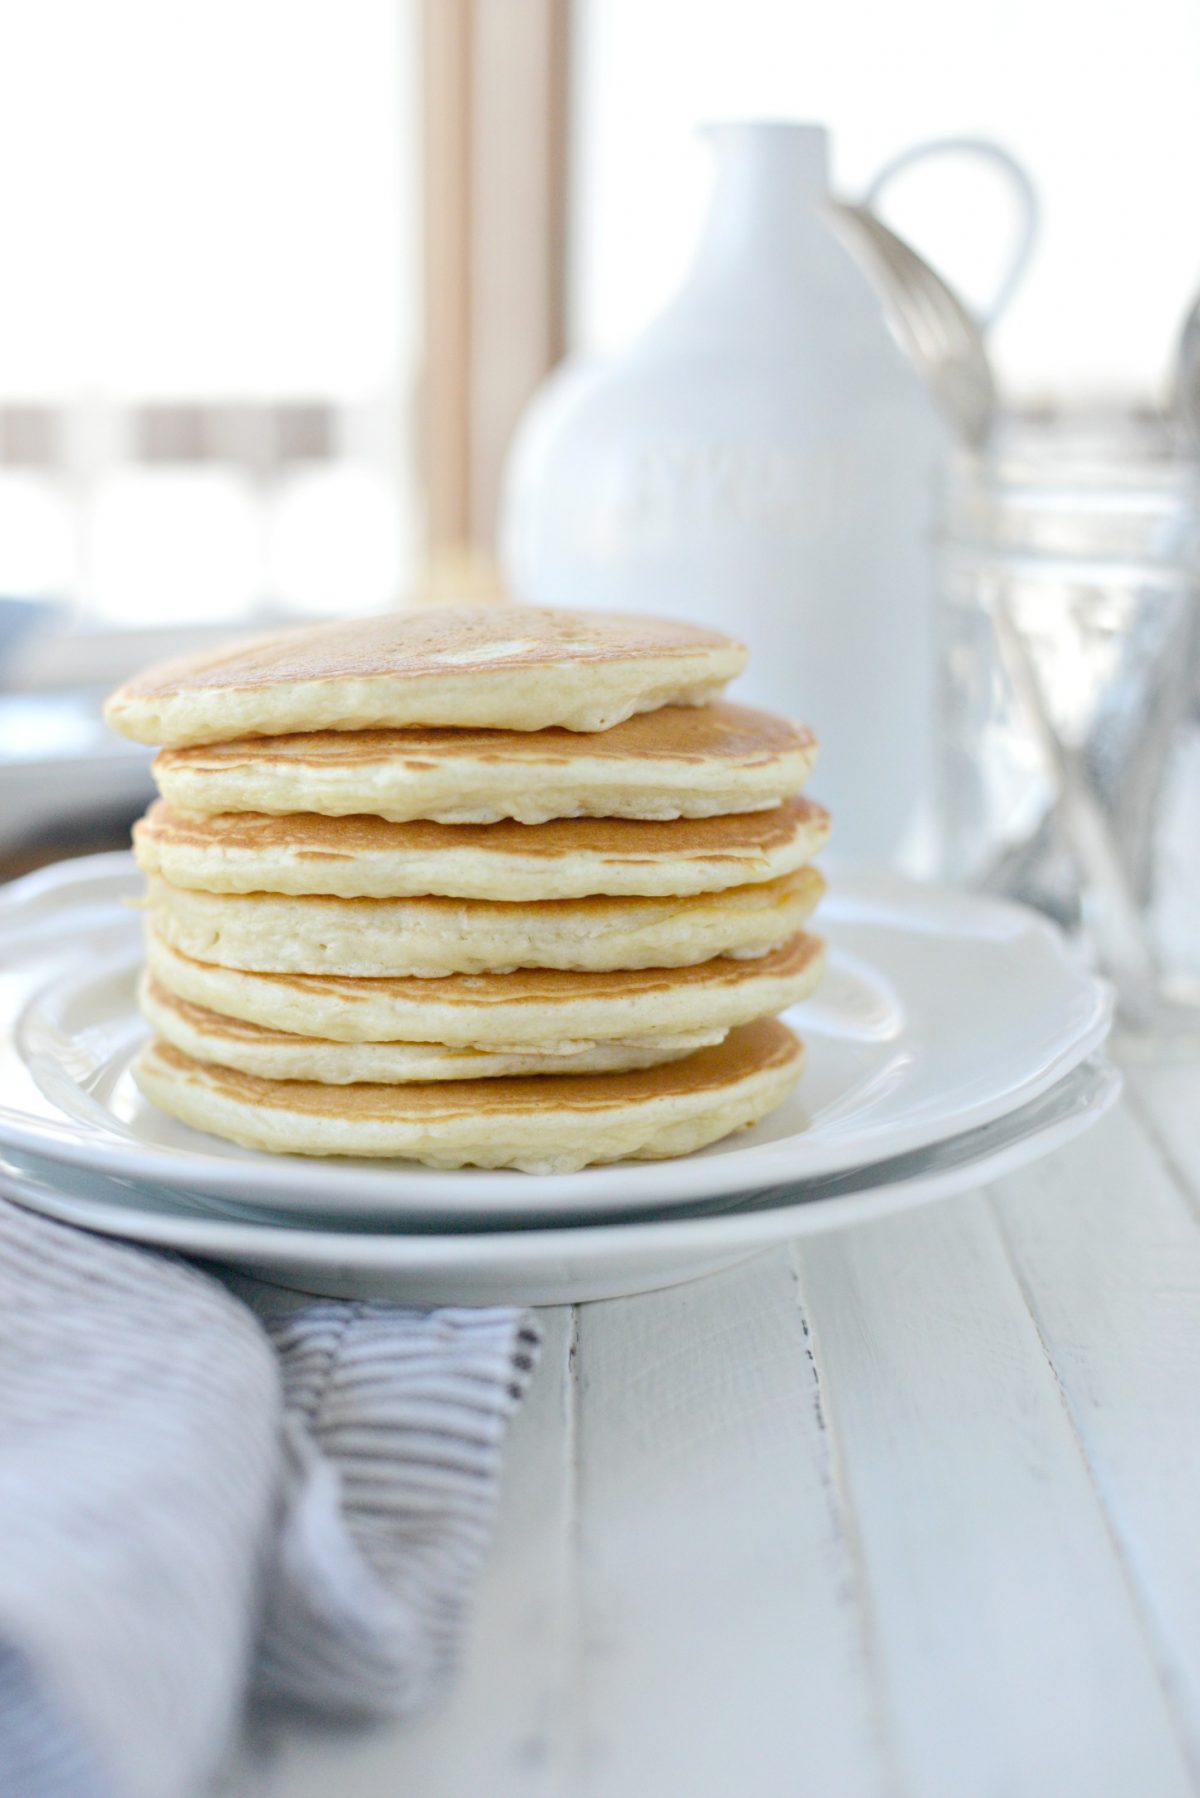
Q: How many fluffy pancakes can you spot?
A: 7